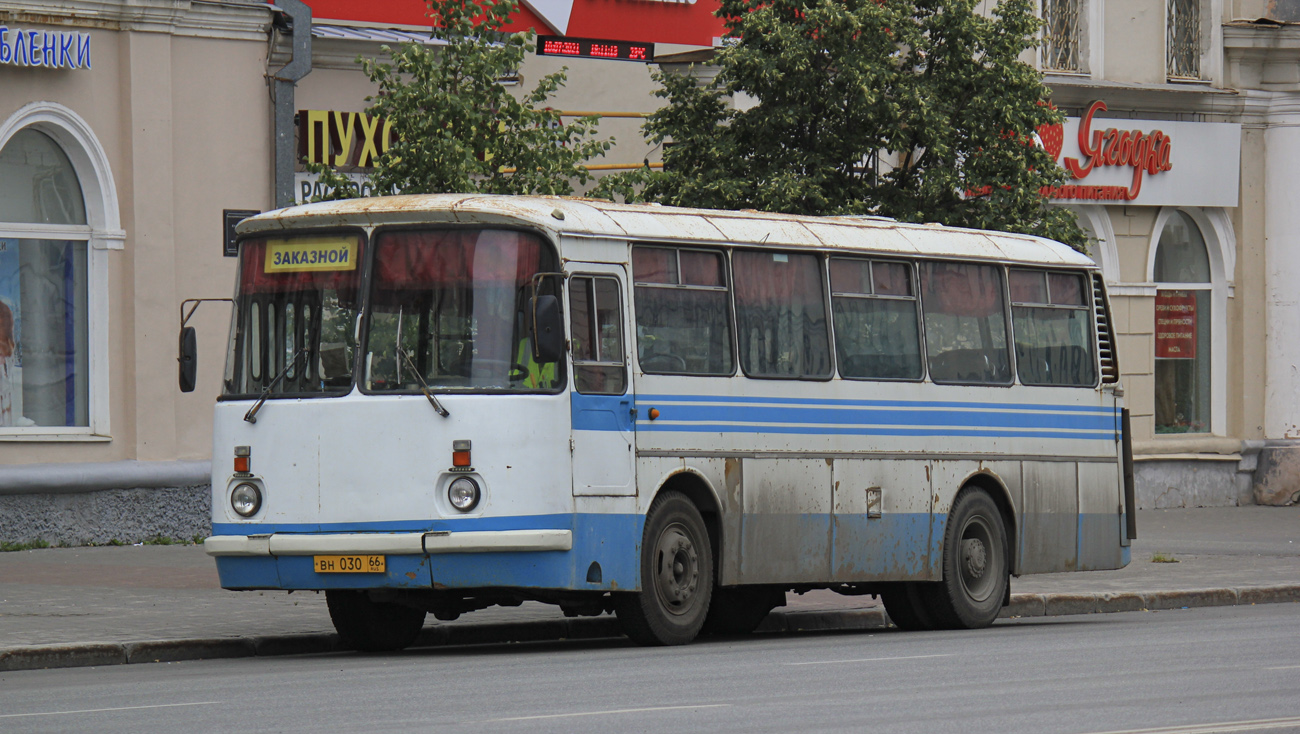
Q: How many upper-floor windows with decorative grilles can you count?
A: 2